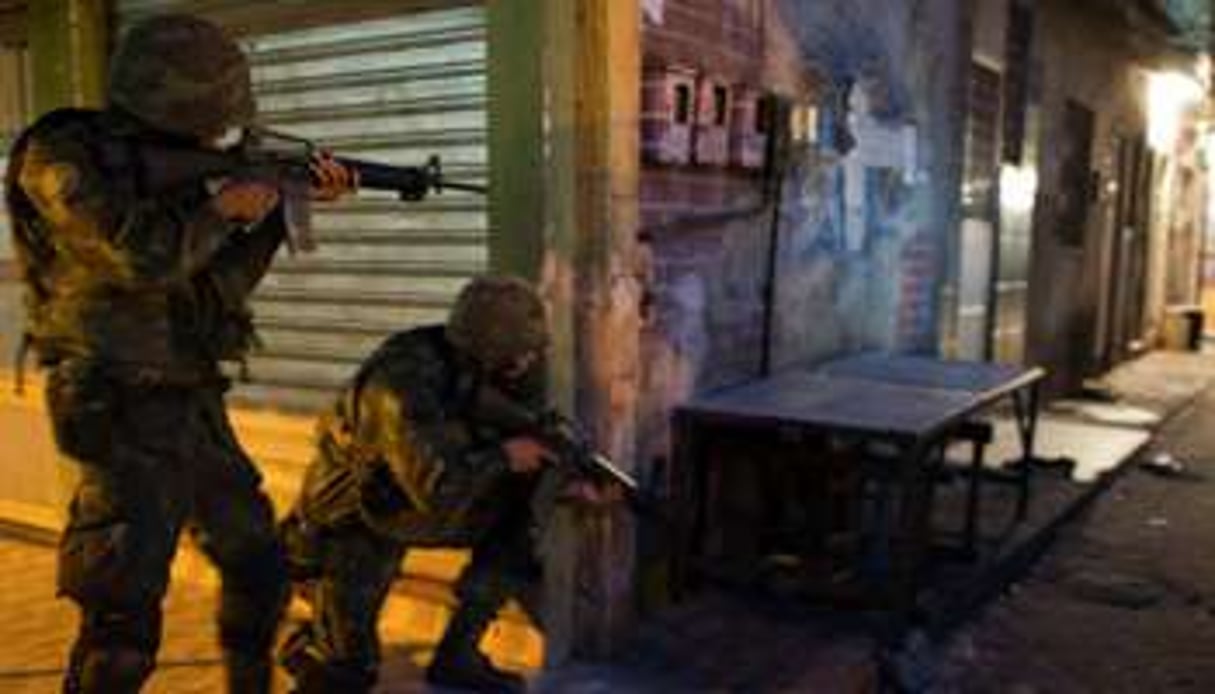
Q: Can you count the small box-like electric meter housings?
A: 3